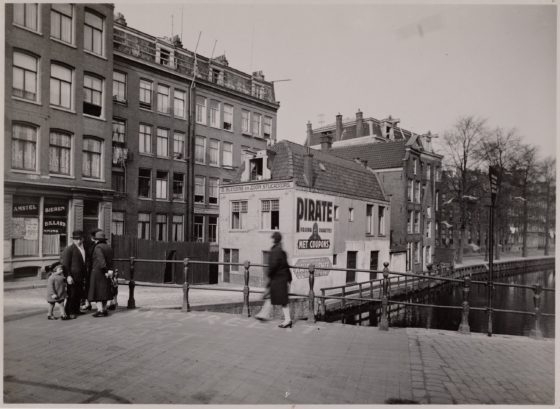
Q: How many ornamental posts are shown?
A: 7